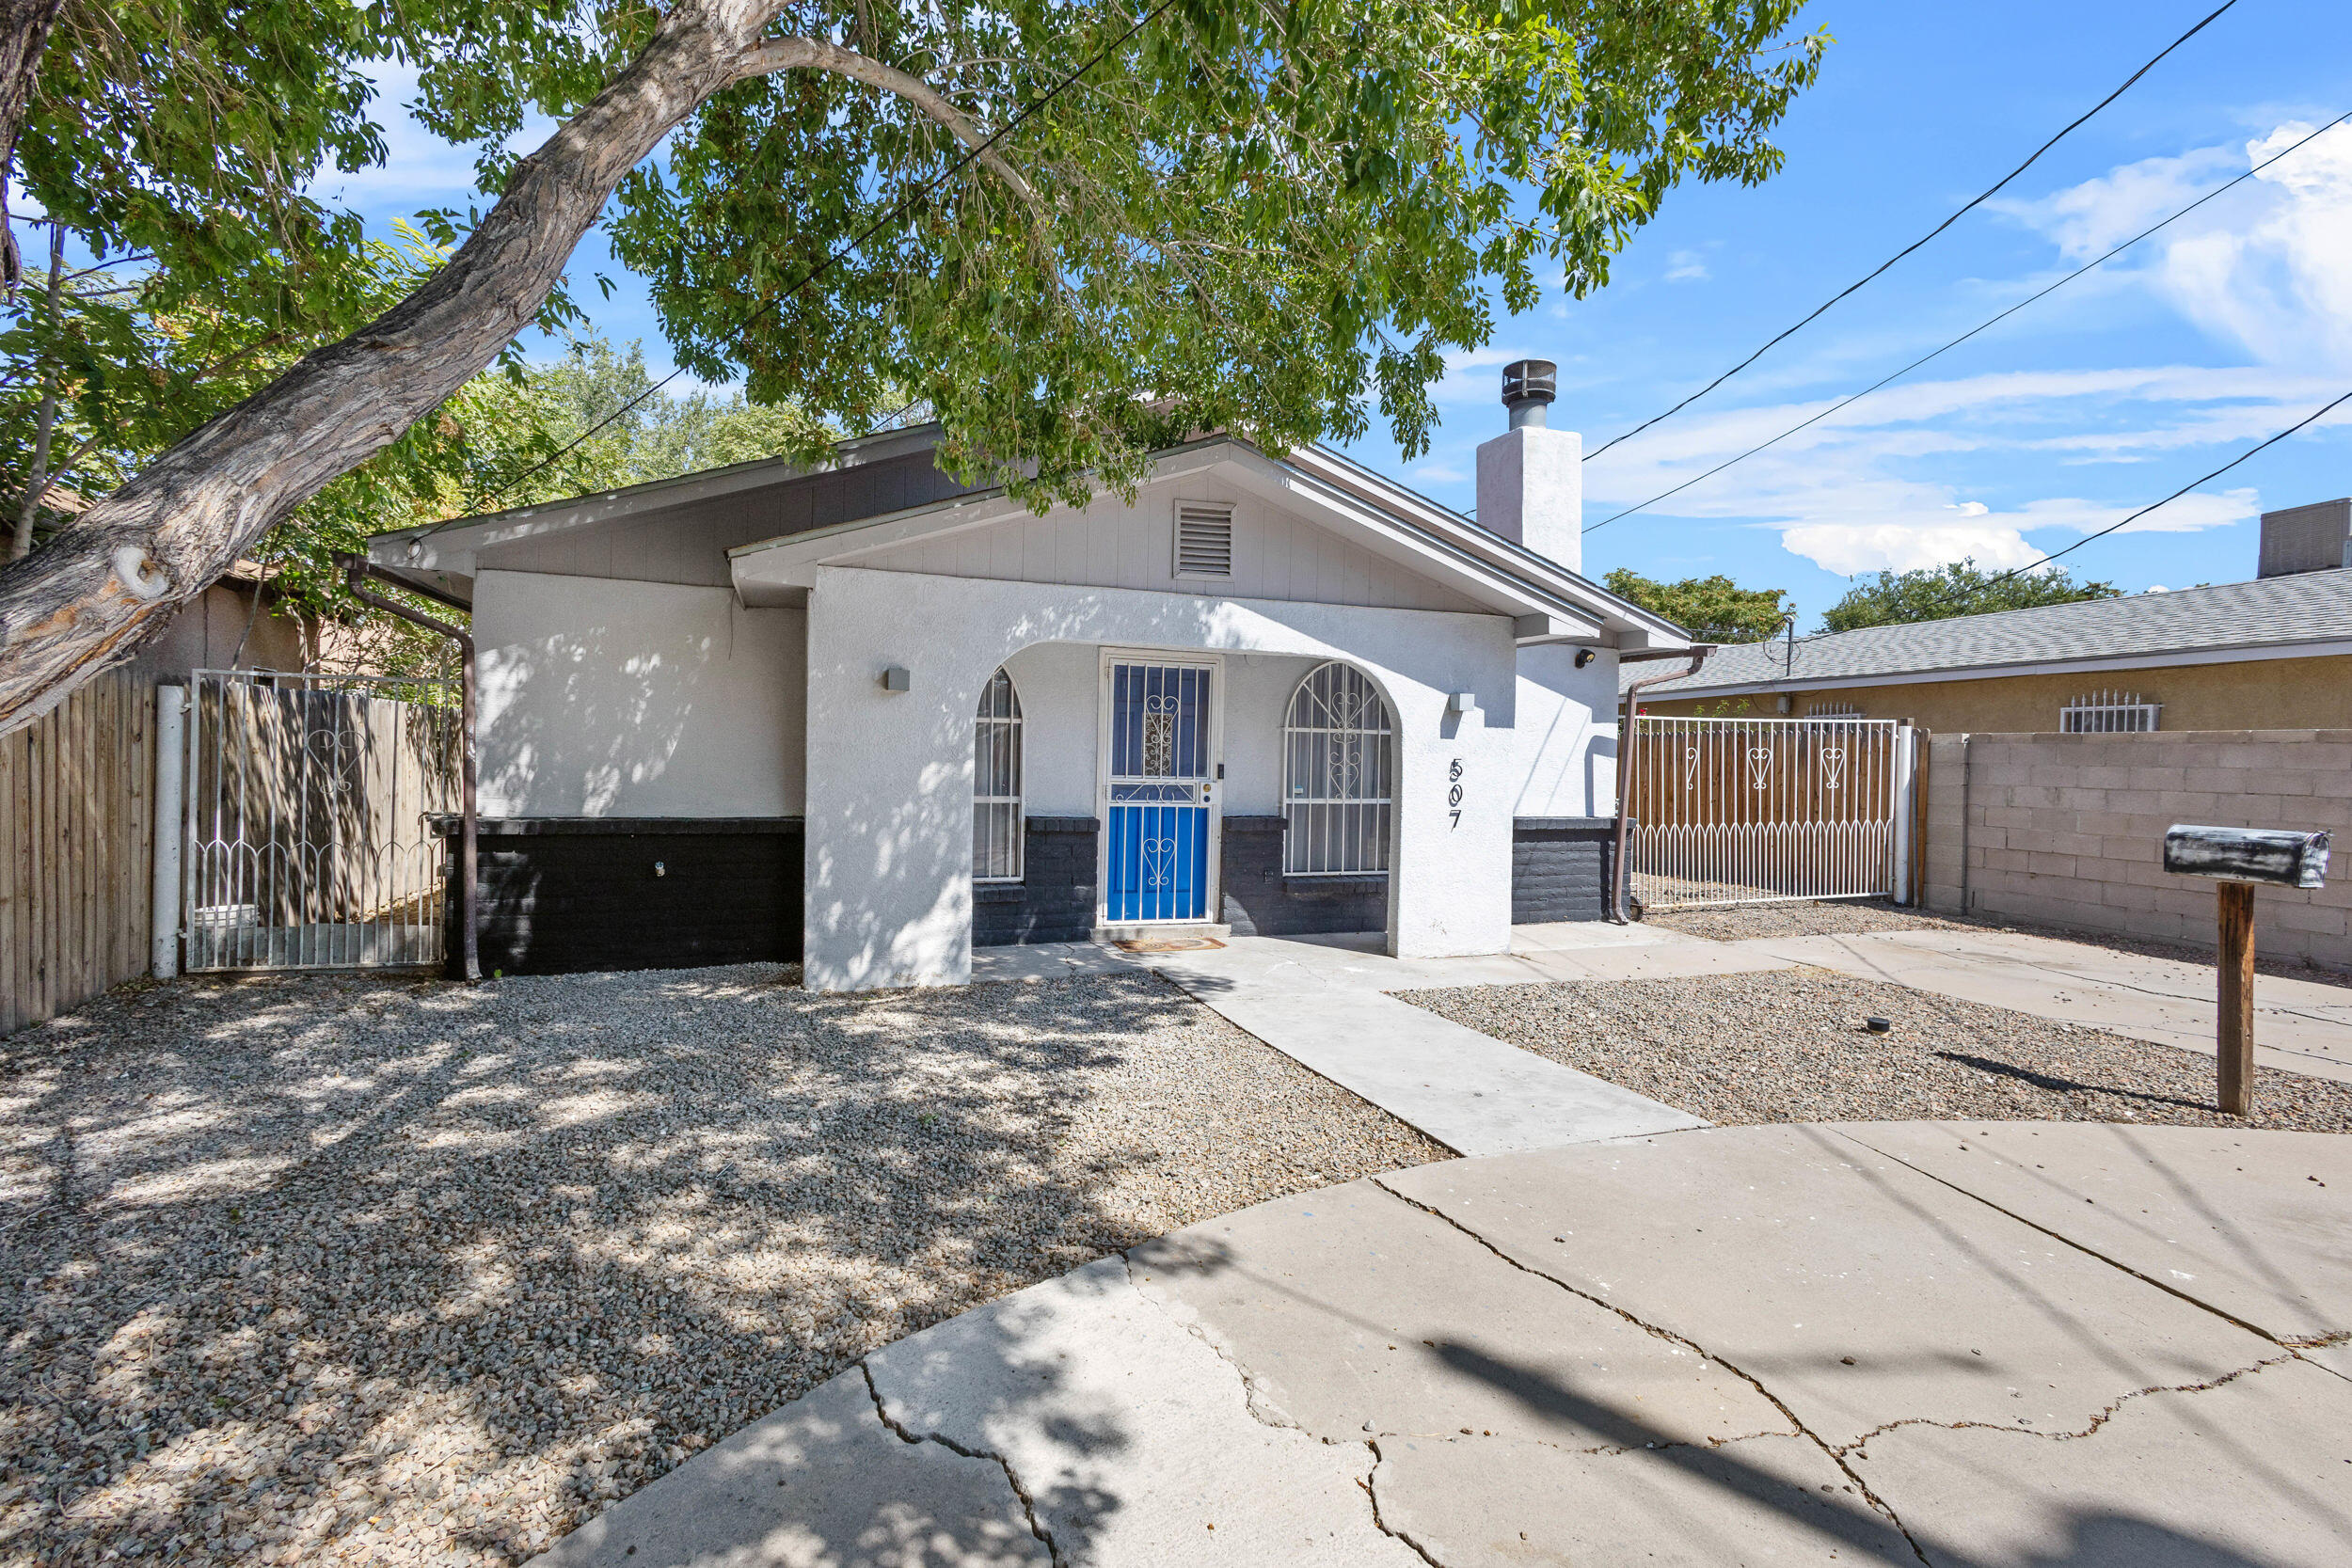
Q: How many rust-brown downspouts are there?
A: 2